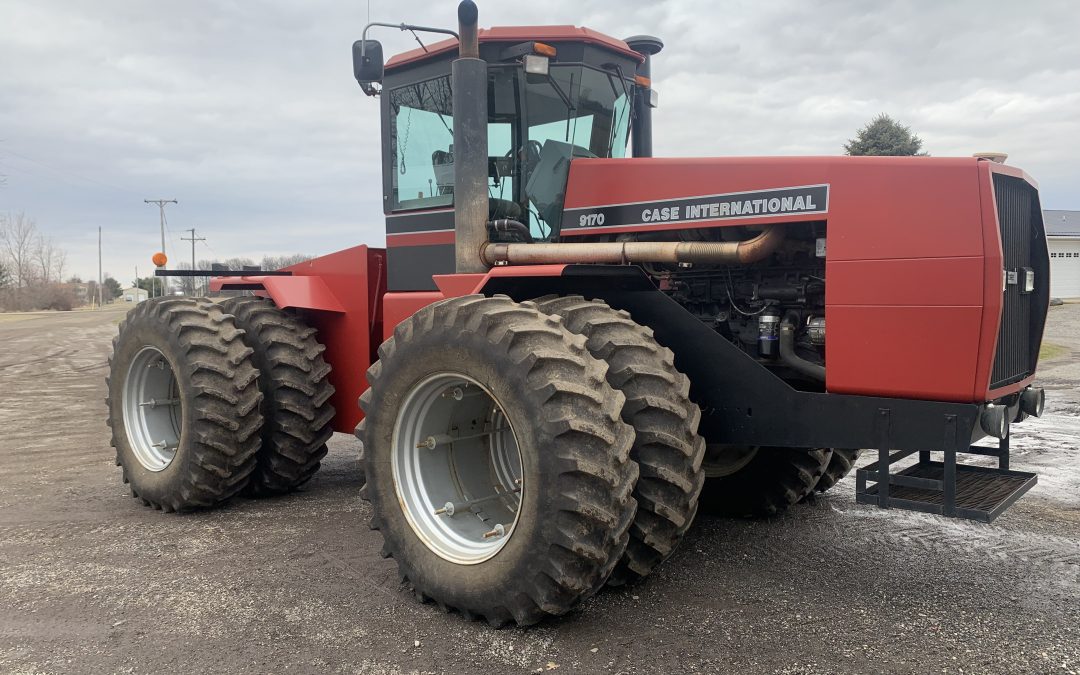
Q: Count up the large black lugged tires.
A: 6